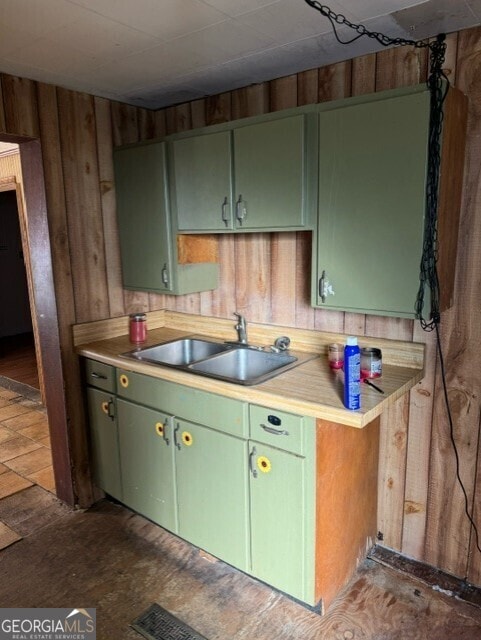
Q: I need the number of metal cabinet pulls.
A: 10